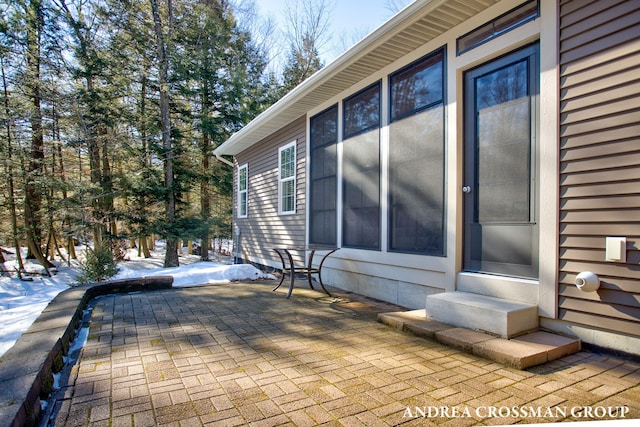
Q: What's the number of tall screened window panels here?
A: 3